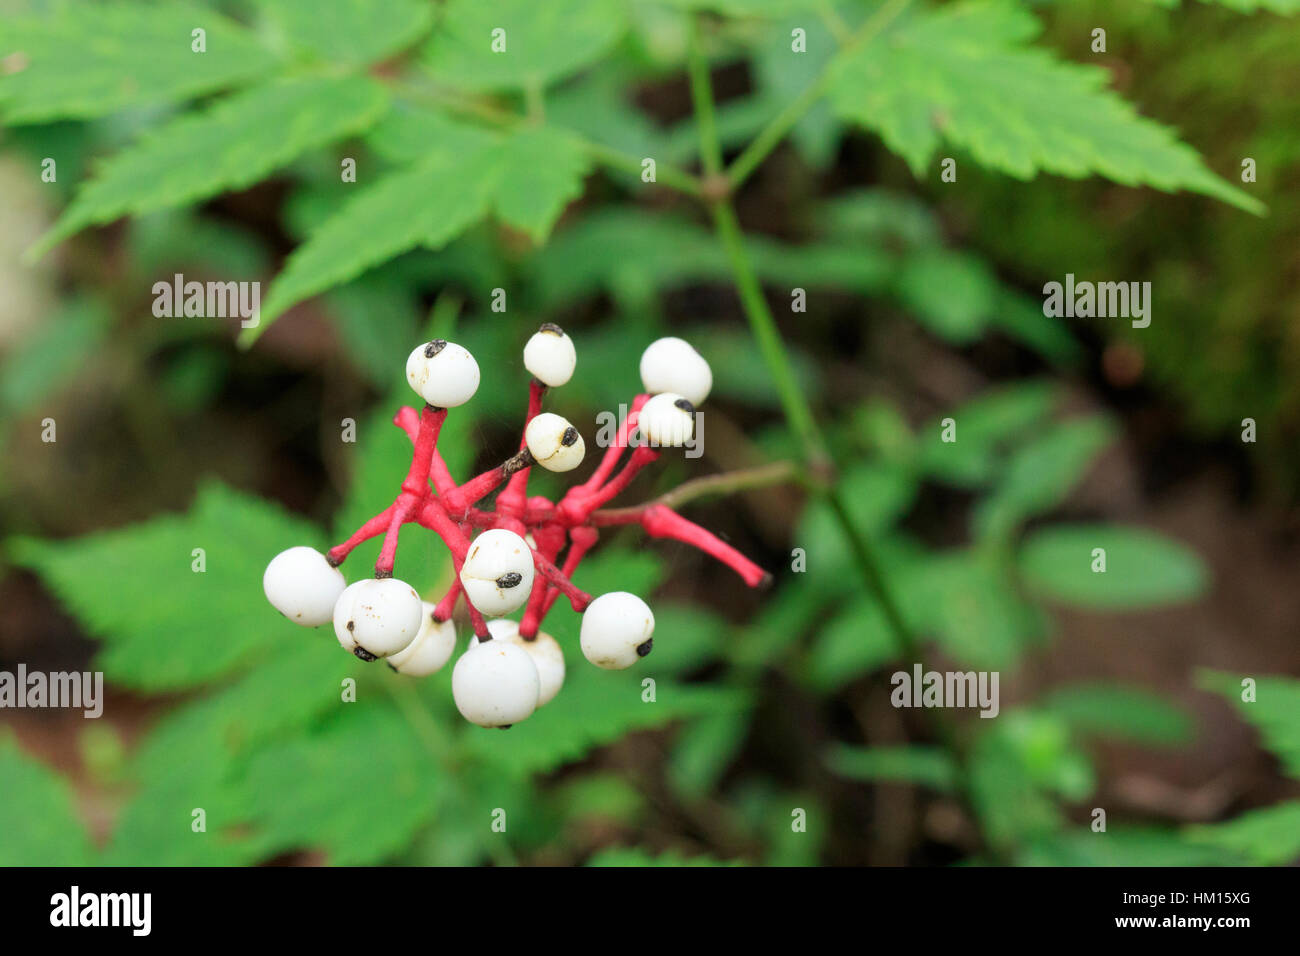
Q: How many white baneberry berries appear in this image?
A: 13